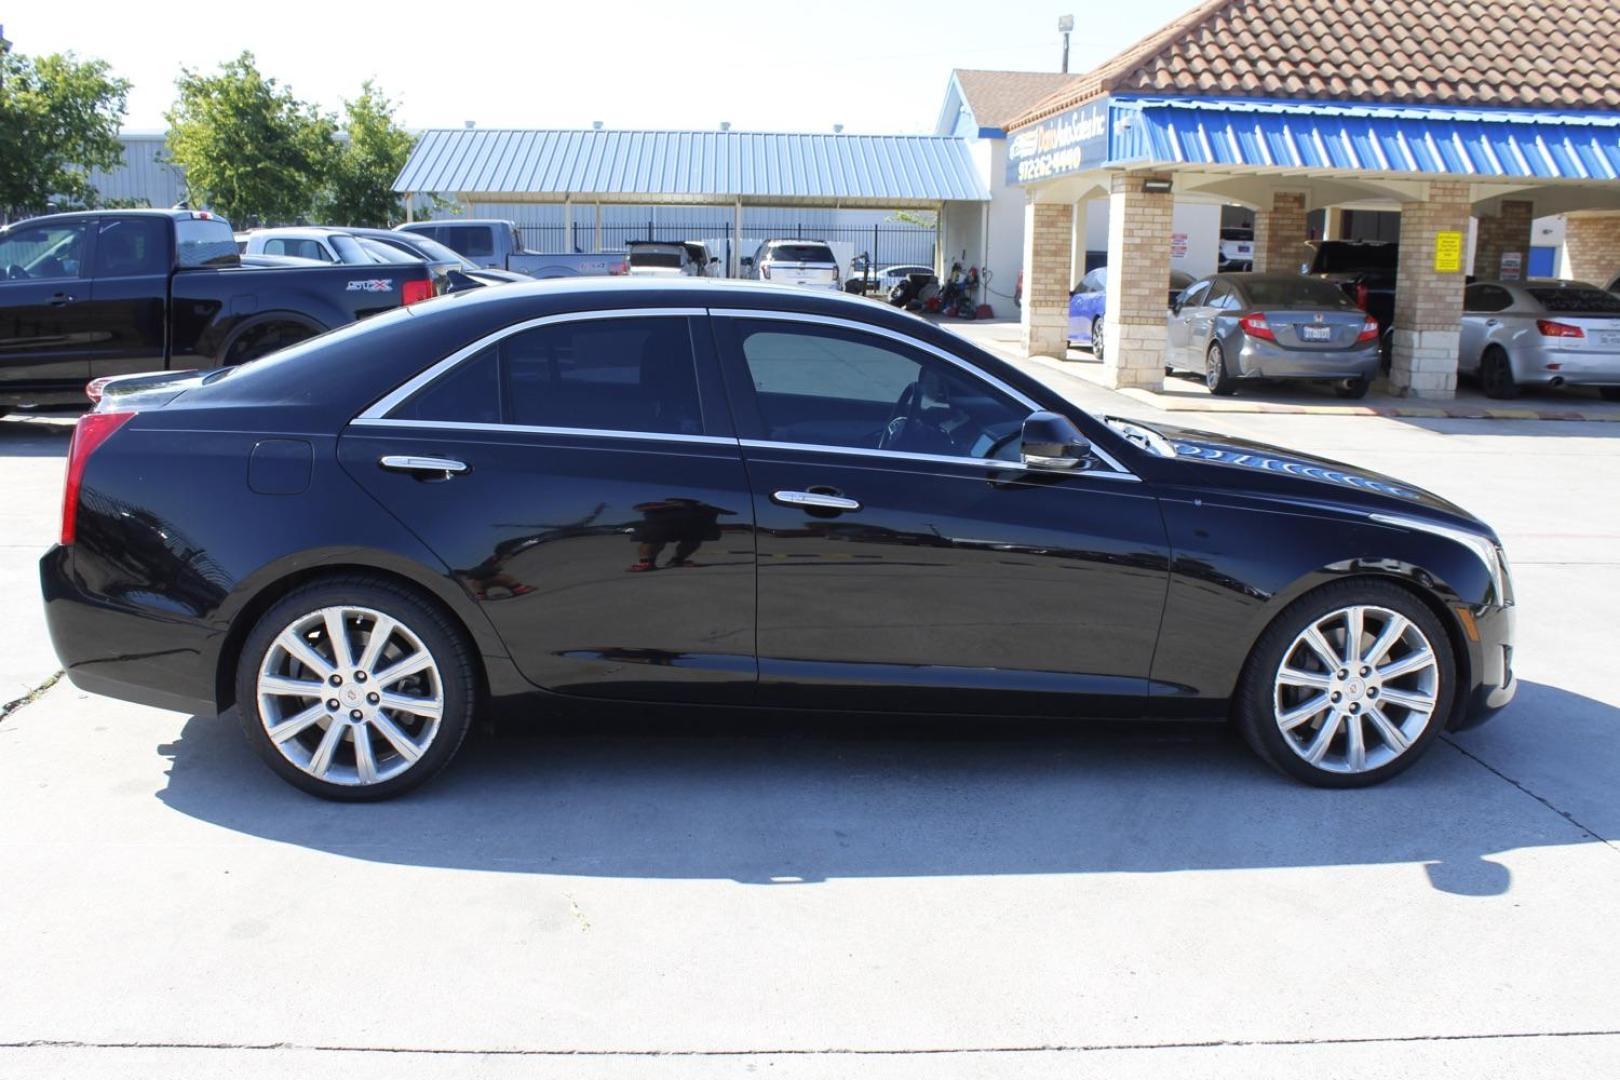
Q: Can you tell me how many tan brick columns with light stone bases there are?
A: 3